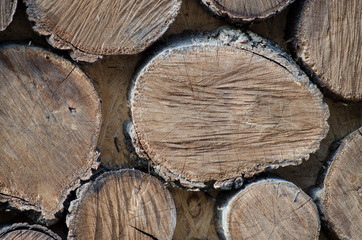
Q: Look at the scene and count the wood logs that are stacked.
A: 10